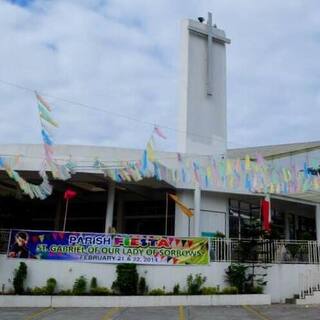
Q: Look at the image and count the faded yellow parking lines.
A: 4